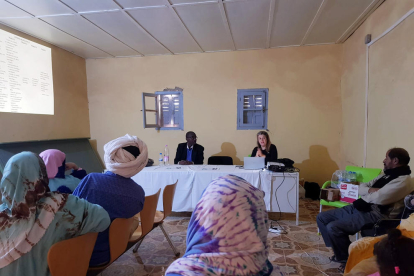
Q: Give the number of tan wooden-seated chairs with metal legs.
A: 4